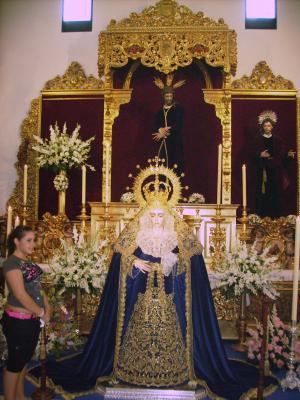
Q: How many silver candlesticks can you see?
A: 1